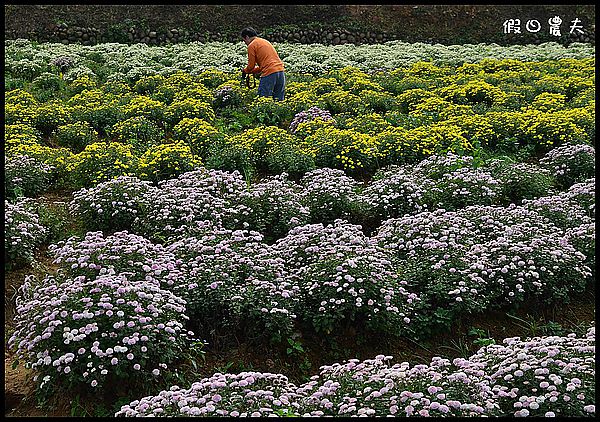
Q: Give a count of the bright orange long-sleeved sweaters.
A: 1